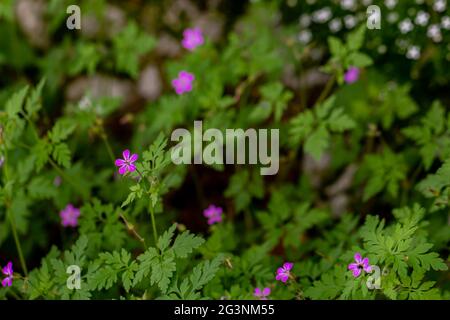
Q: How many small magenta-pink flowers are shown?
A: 10